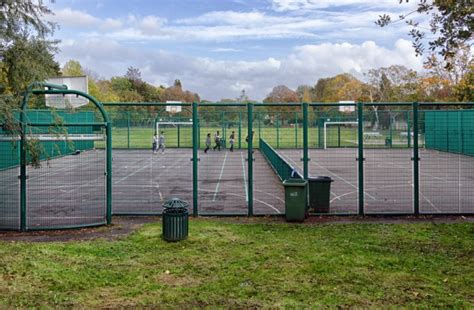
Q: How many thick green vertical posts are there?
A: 7